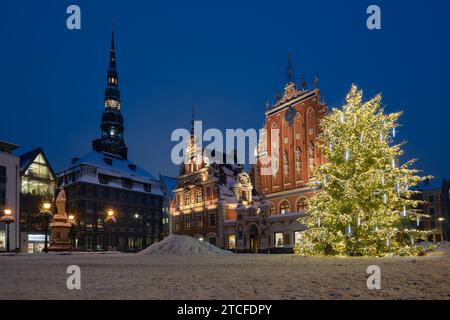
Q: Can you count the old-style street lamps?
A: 4